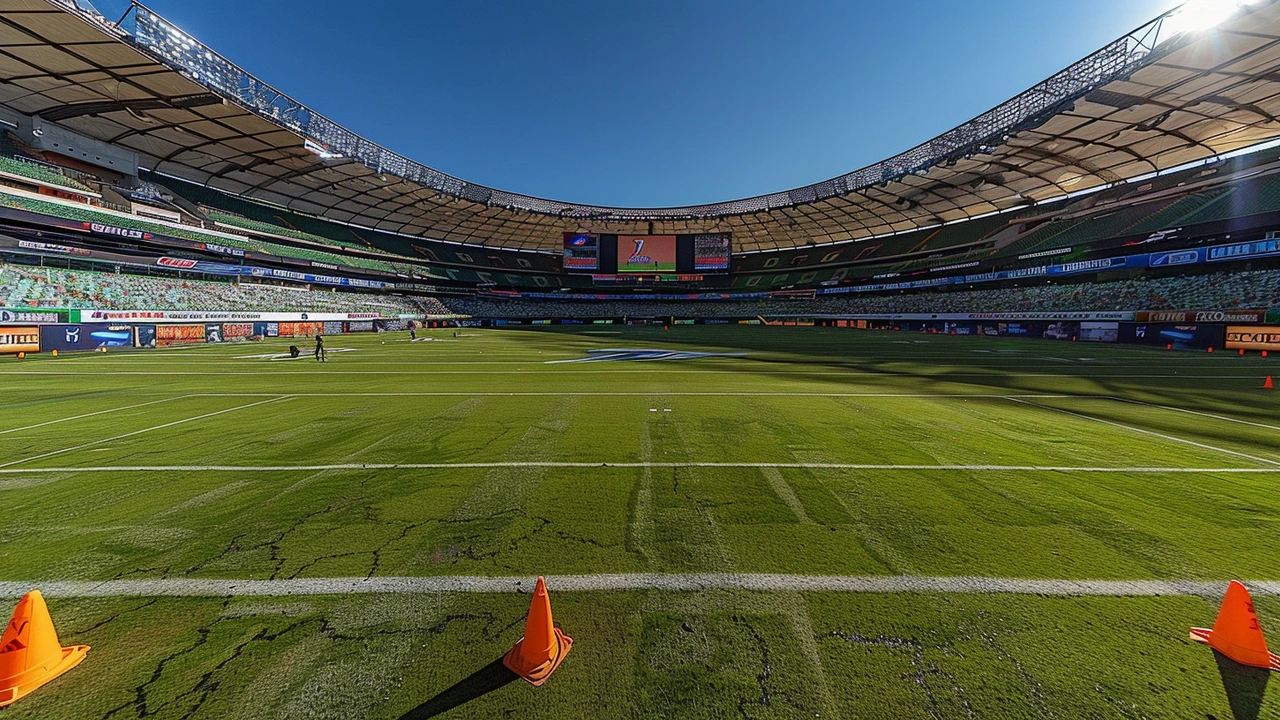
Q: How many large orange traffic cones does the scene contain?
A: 3